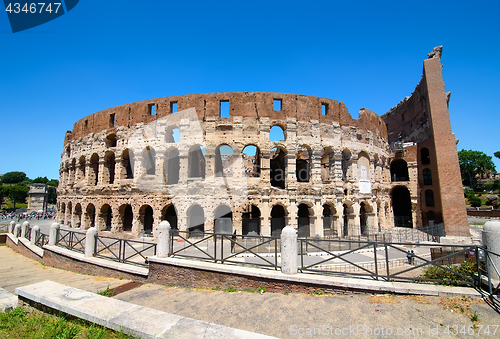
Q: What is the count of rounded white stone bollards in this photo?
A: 9